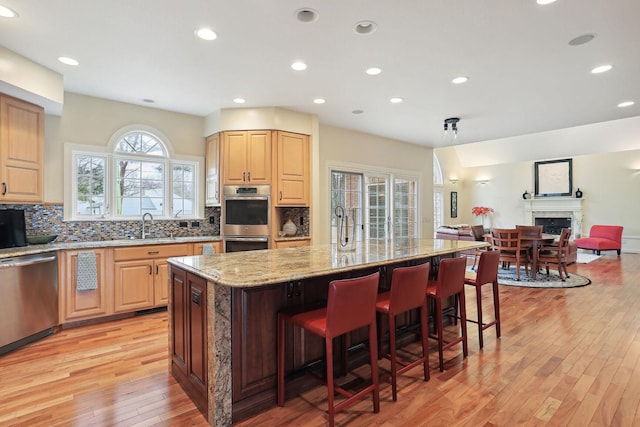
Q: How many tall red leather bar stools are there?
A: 4